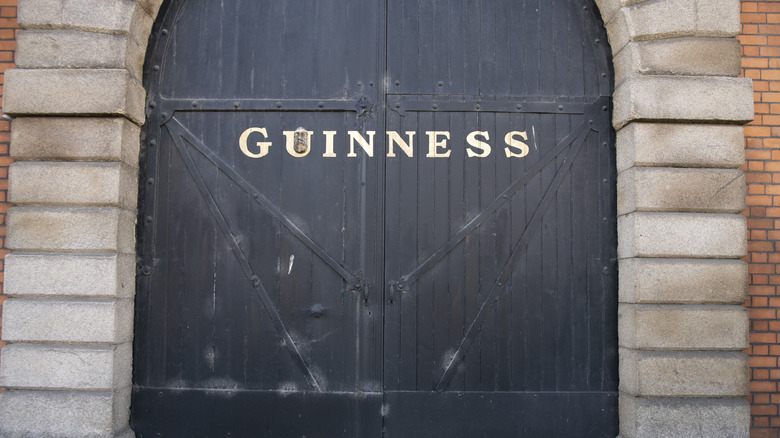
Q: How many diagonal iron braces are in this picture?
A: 4